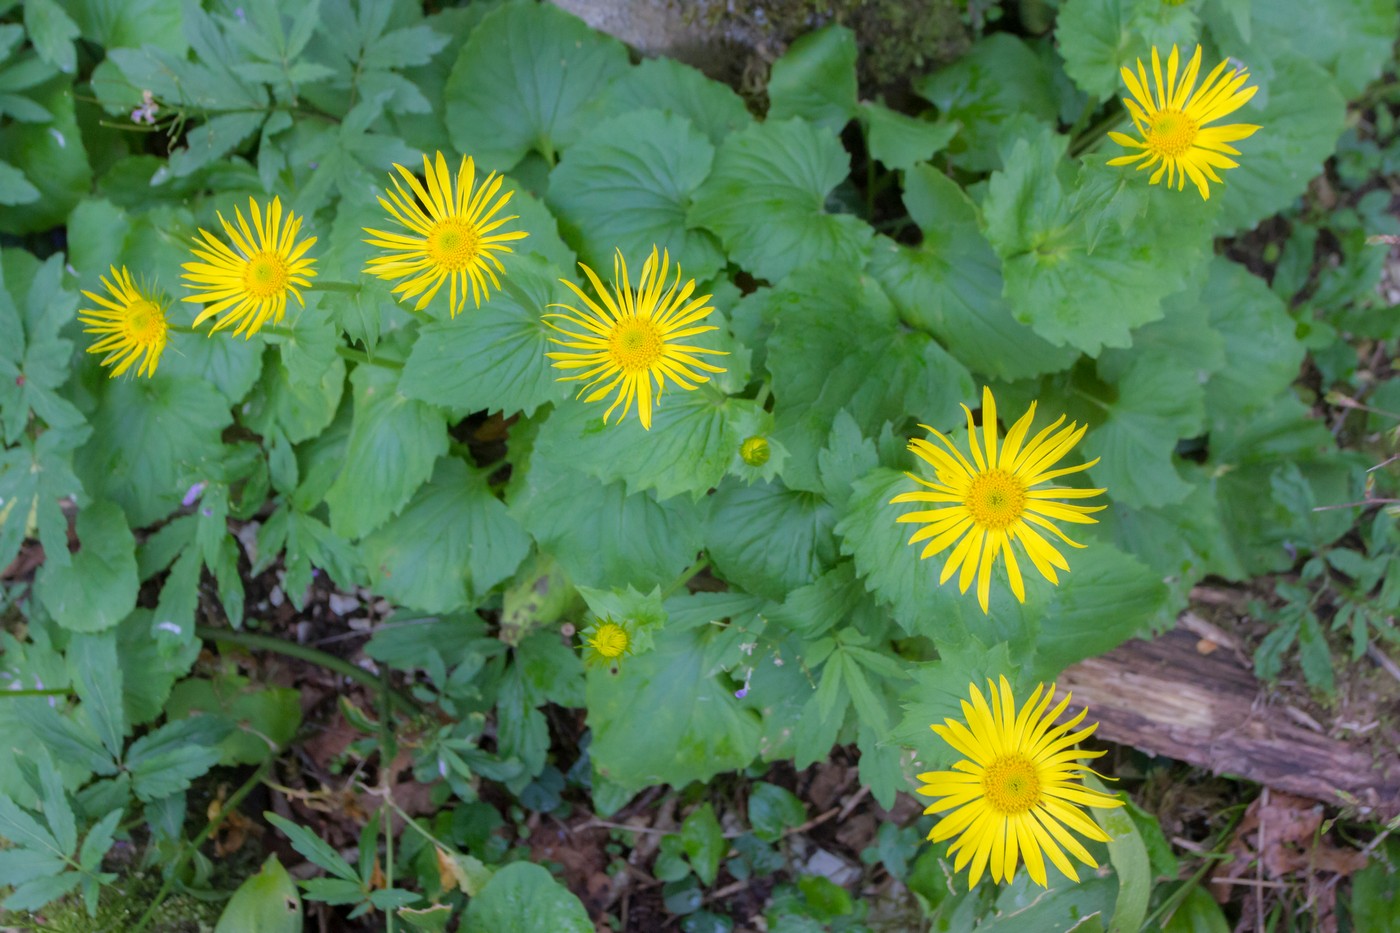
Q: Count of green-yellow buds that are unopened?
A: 2